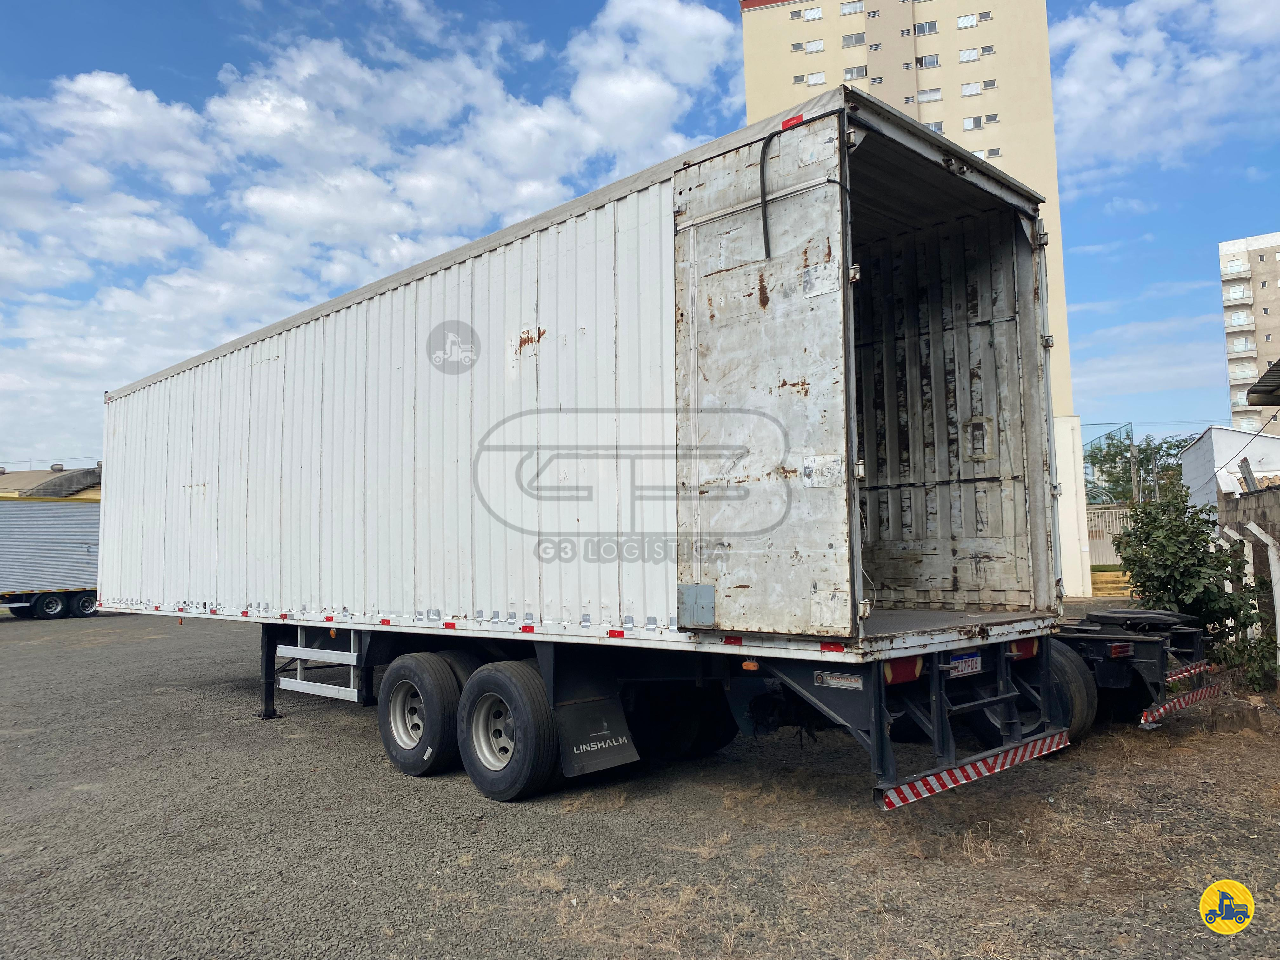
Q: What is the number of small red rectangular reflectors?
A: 14